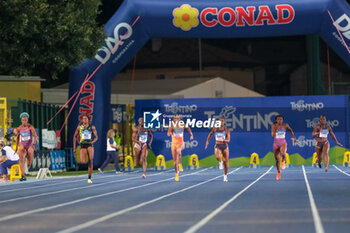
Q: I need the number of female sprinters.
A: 7